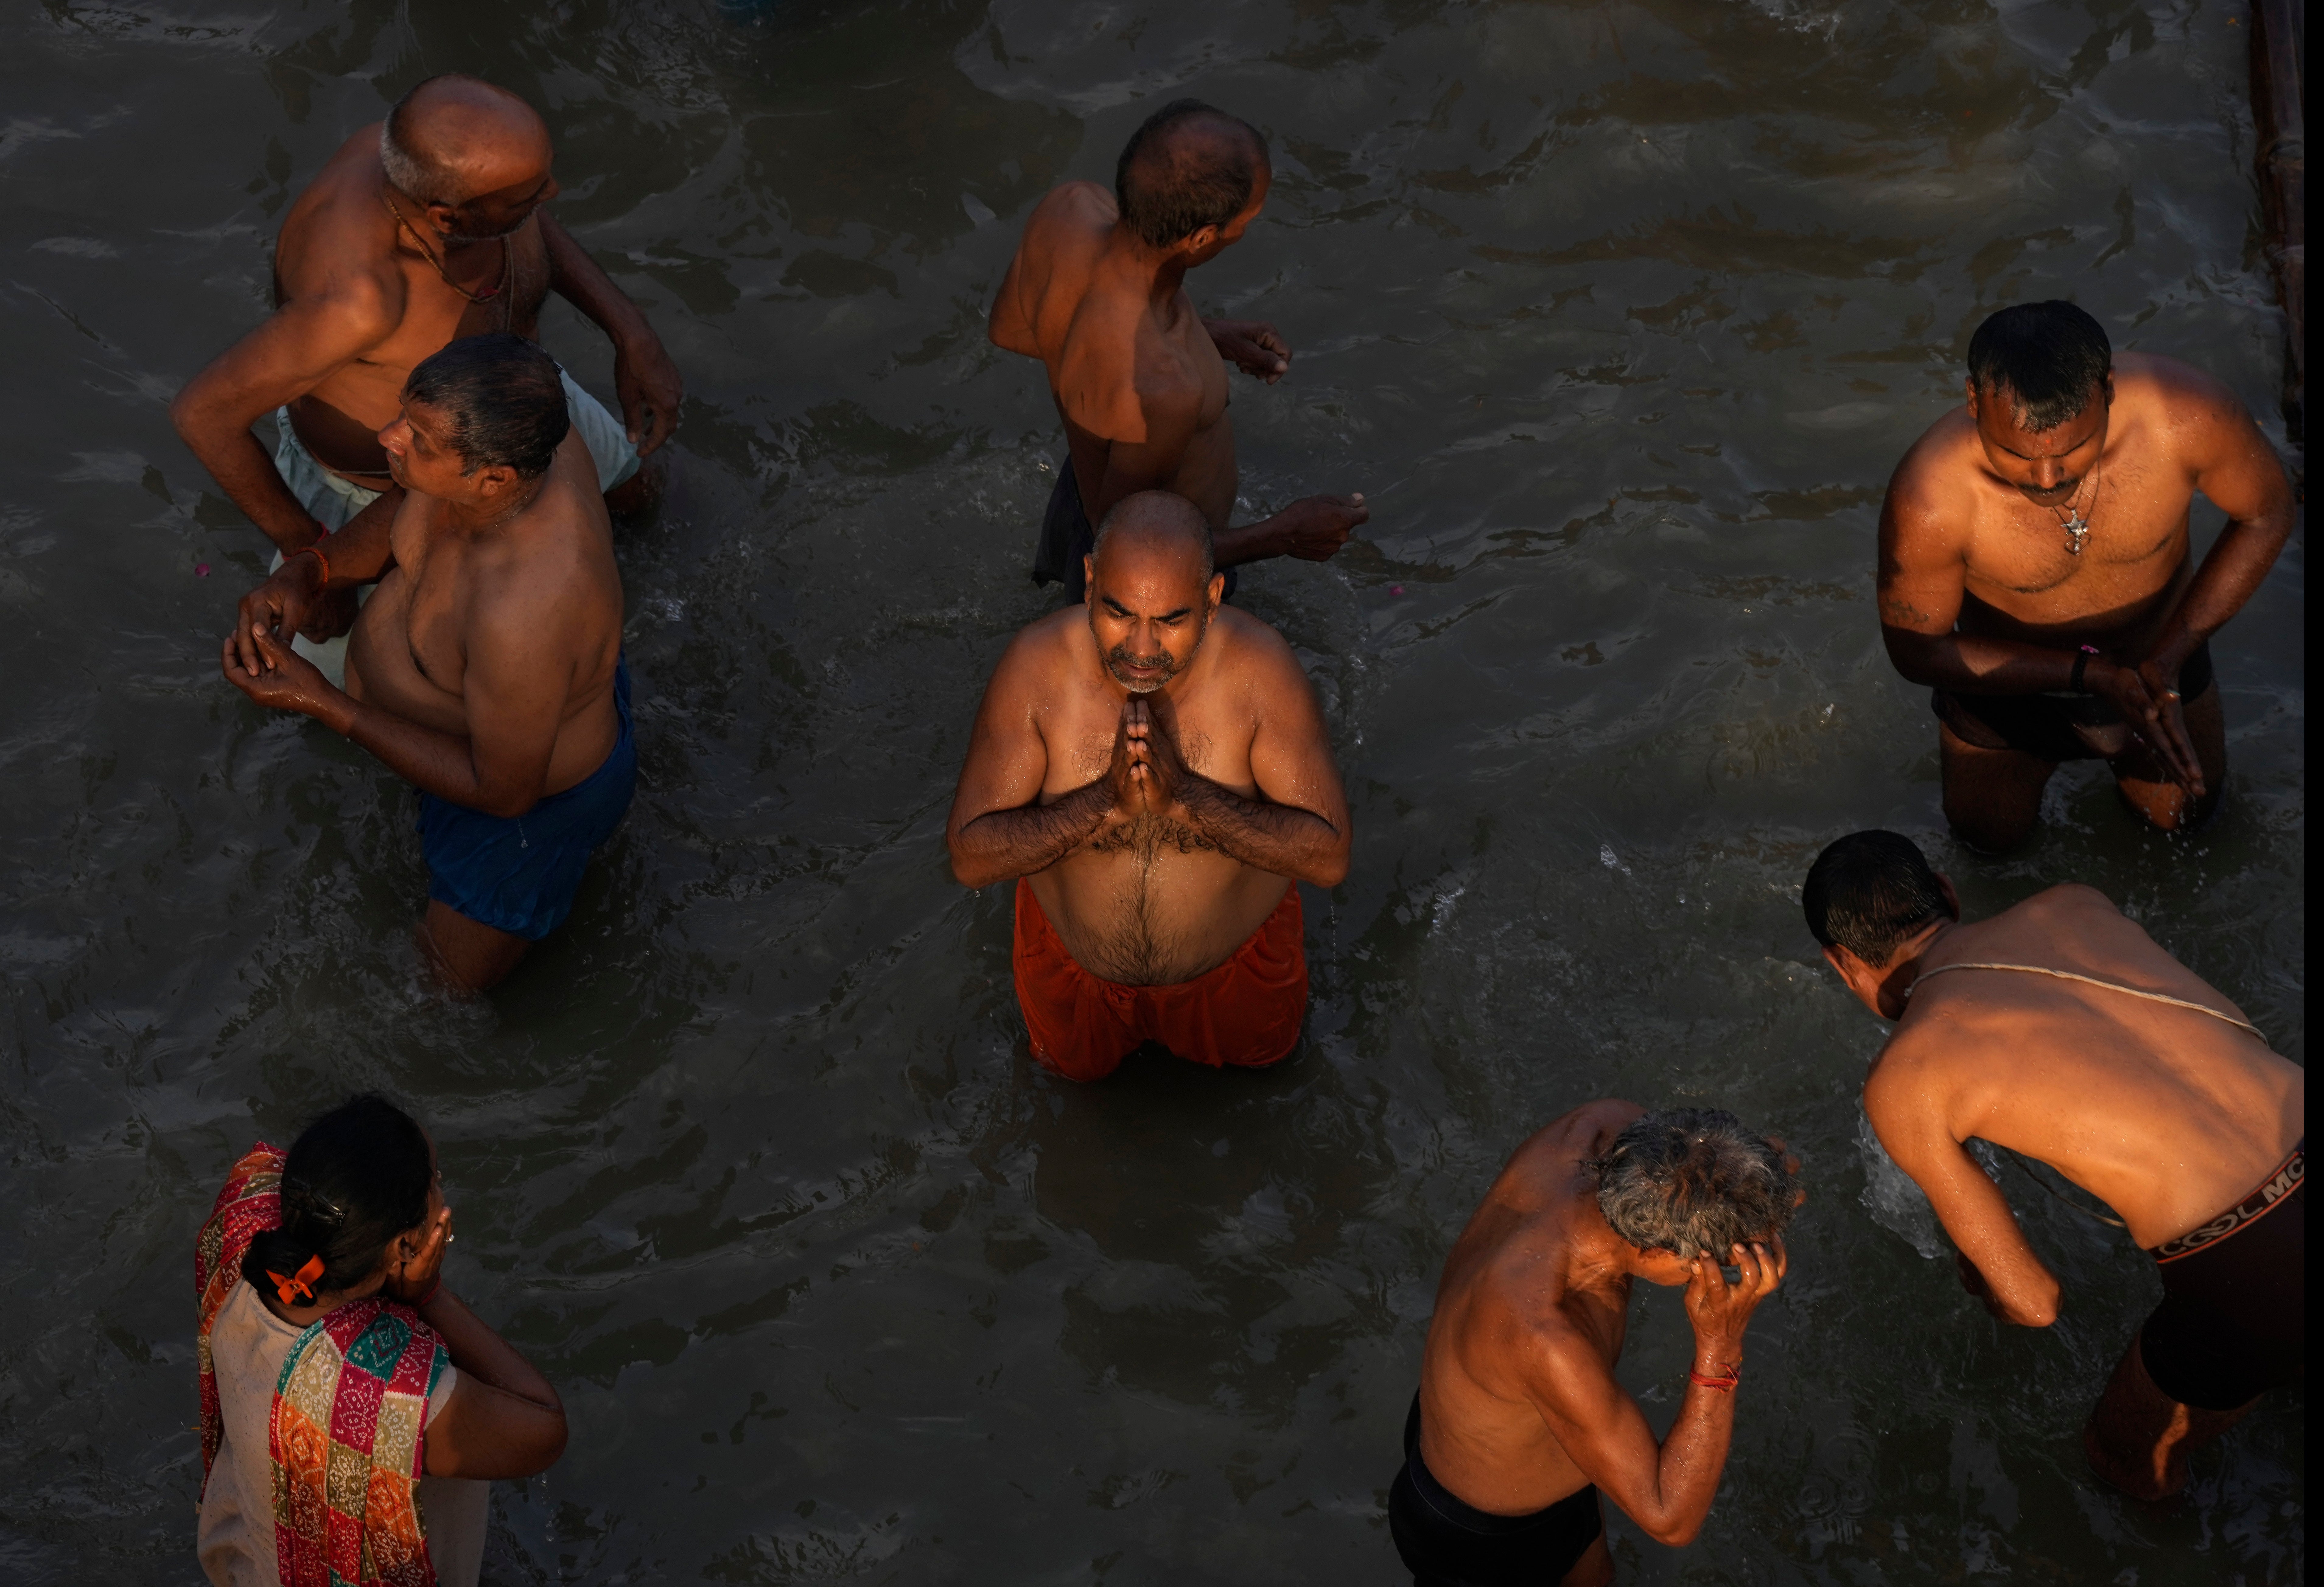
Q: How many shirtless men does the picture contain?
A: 7